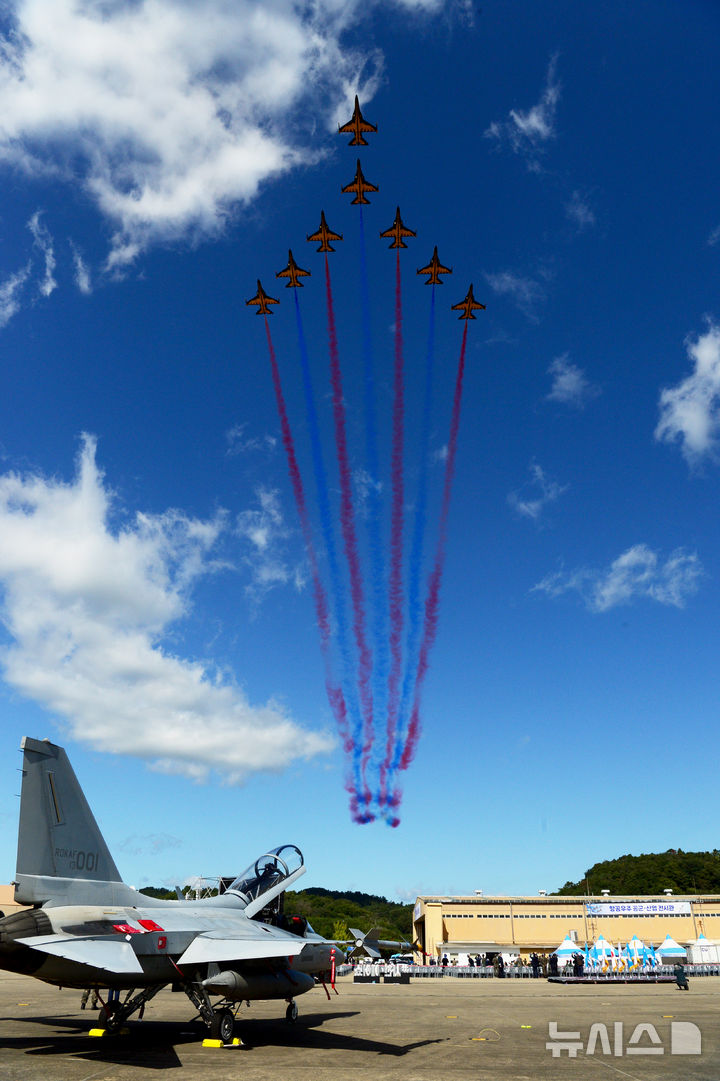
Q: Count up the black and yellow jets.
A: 8